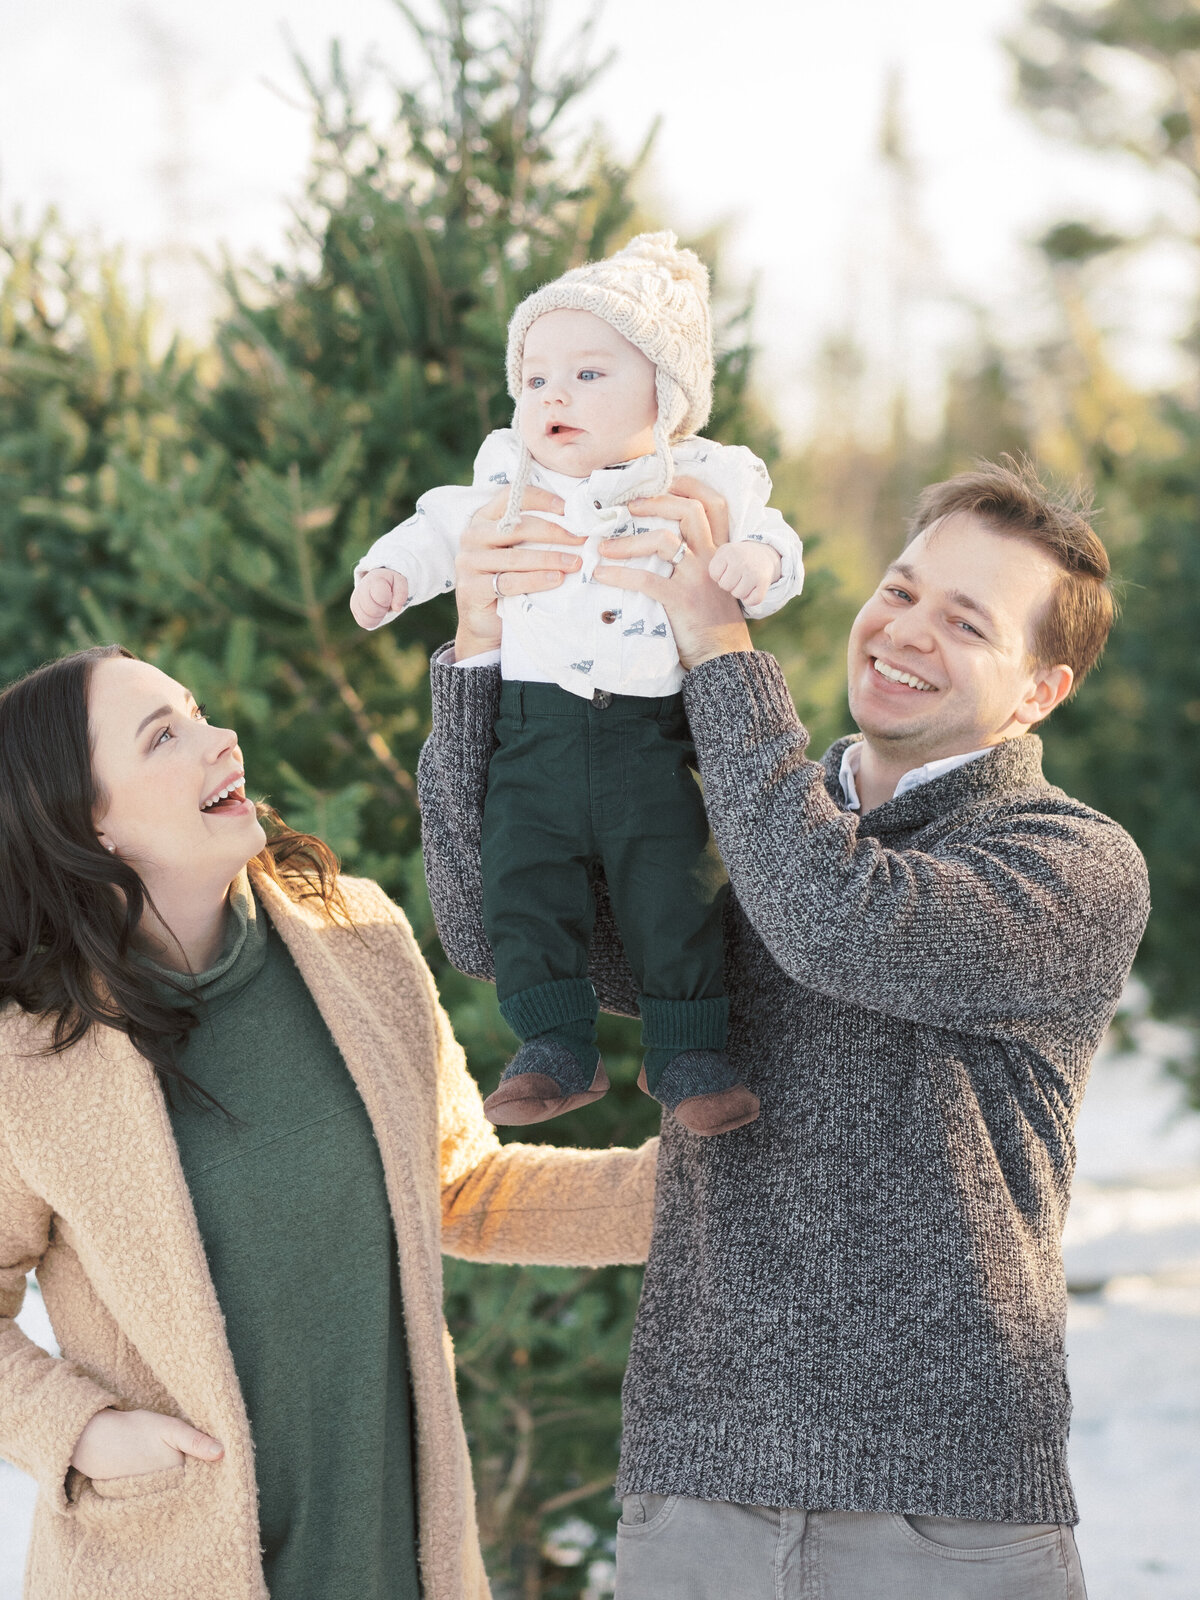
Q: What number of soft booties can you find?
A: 2